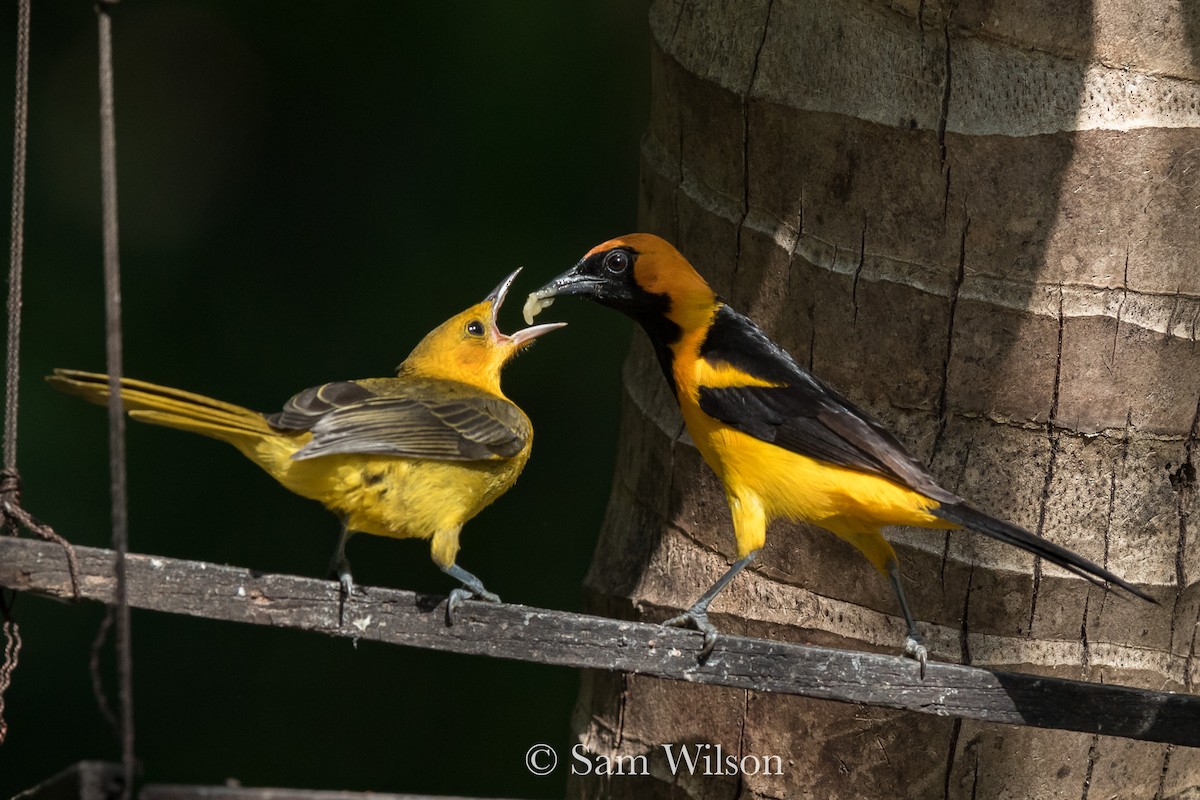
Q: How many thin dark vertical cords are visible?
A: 2